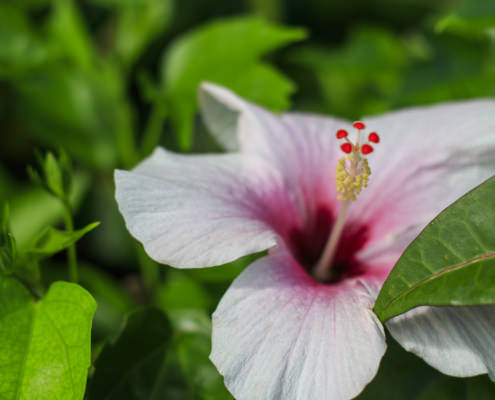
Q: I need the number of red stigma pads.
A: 5